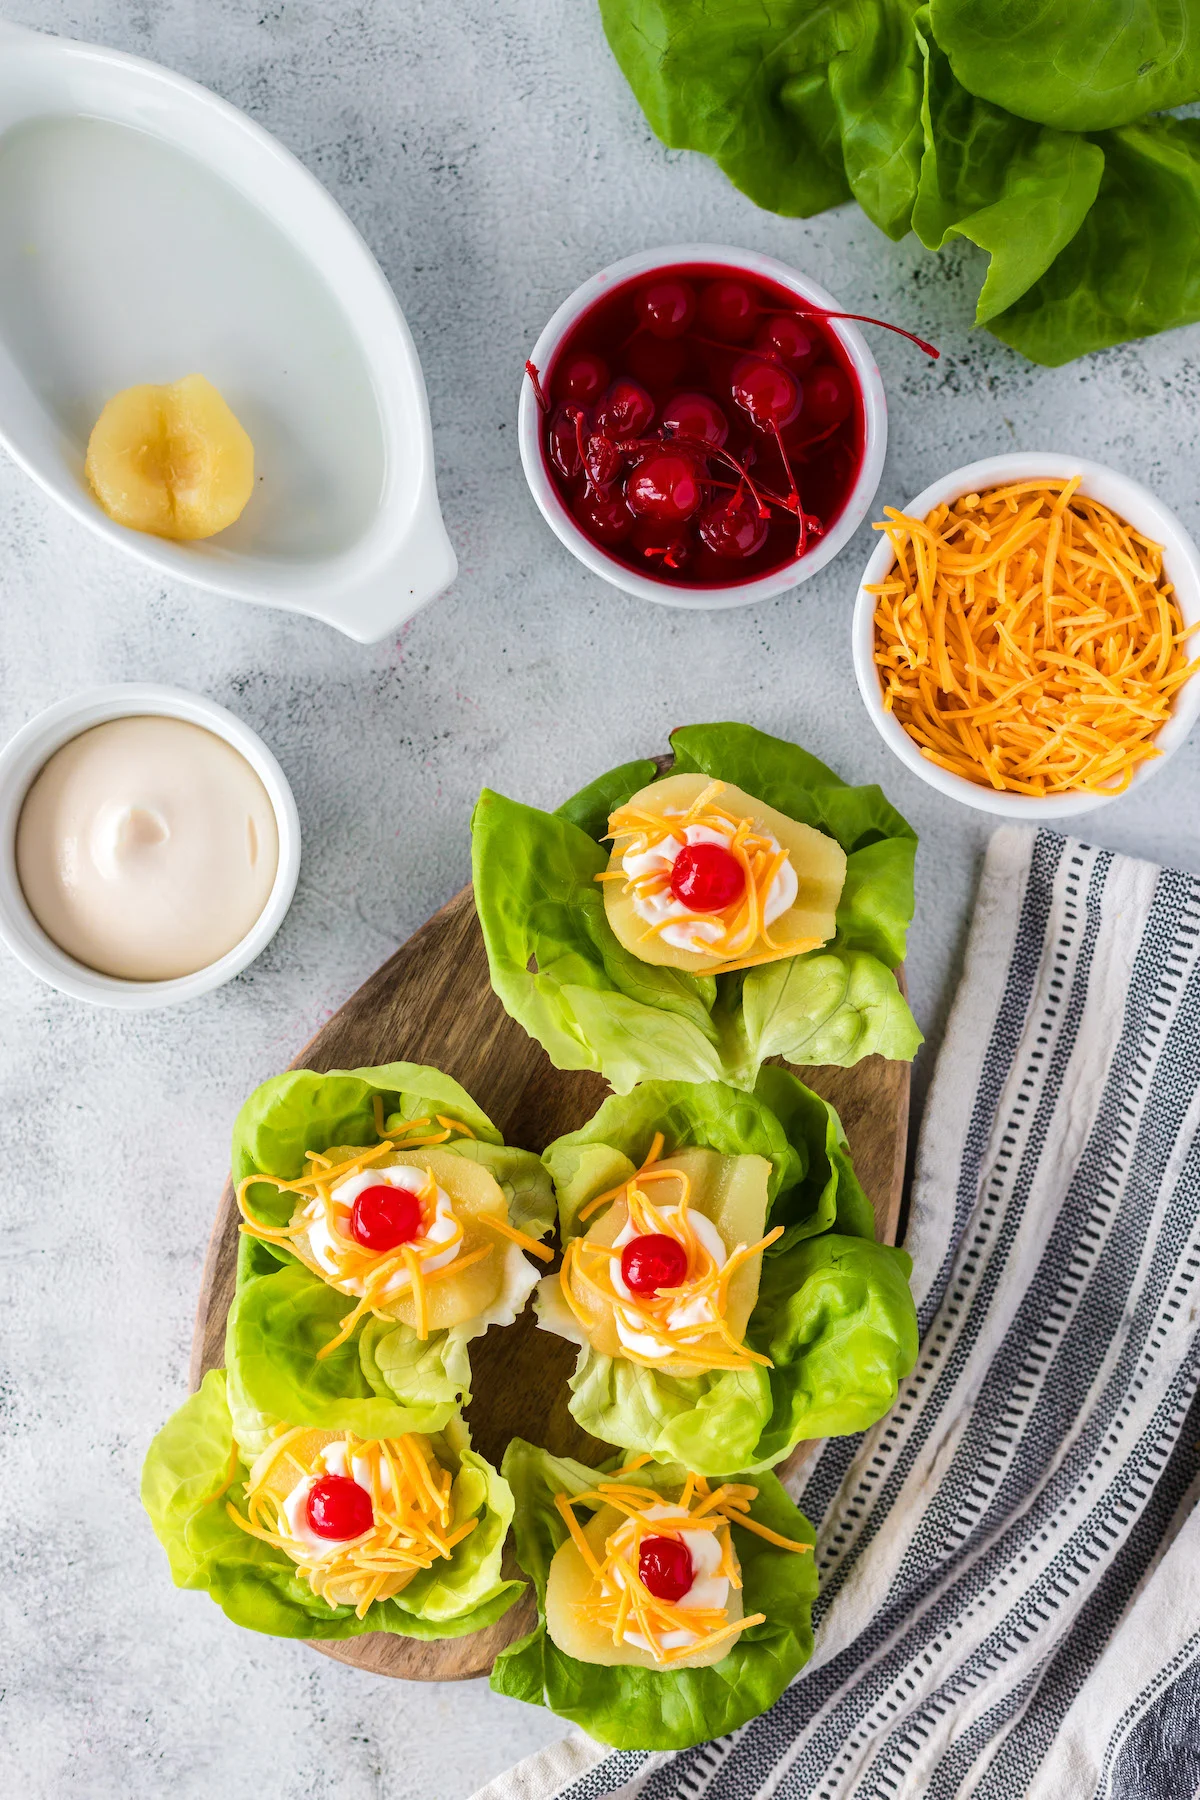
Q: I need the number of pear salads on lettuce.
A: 5